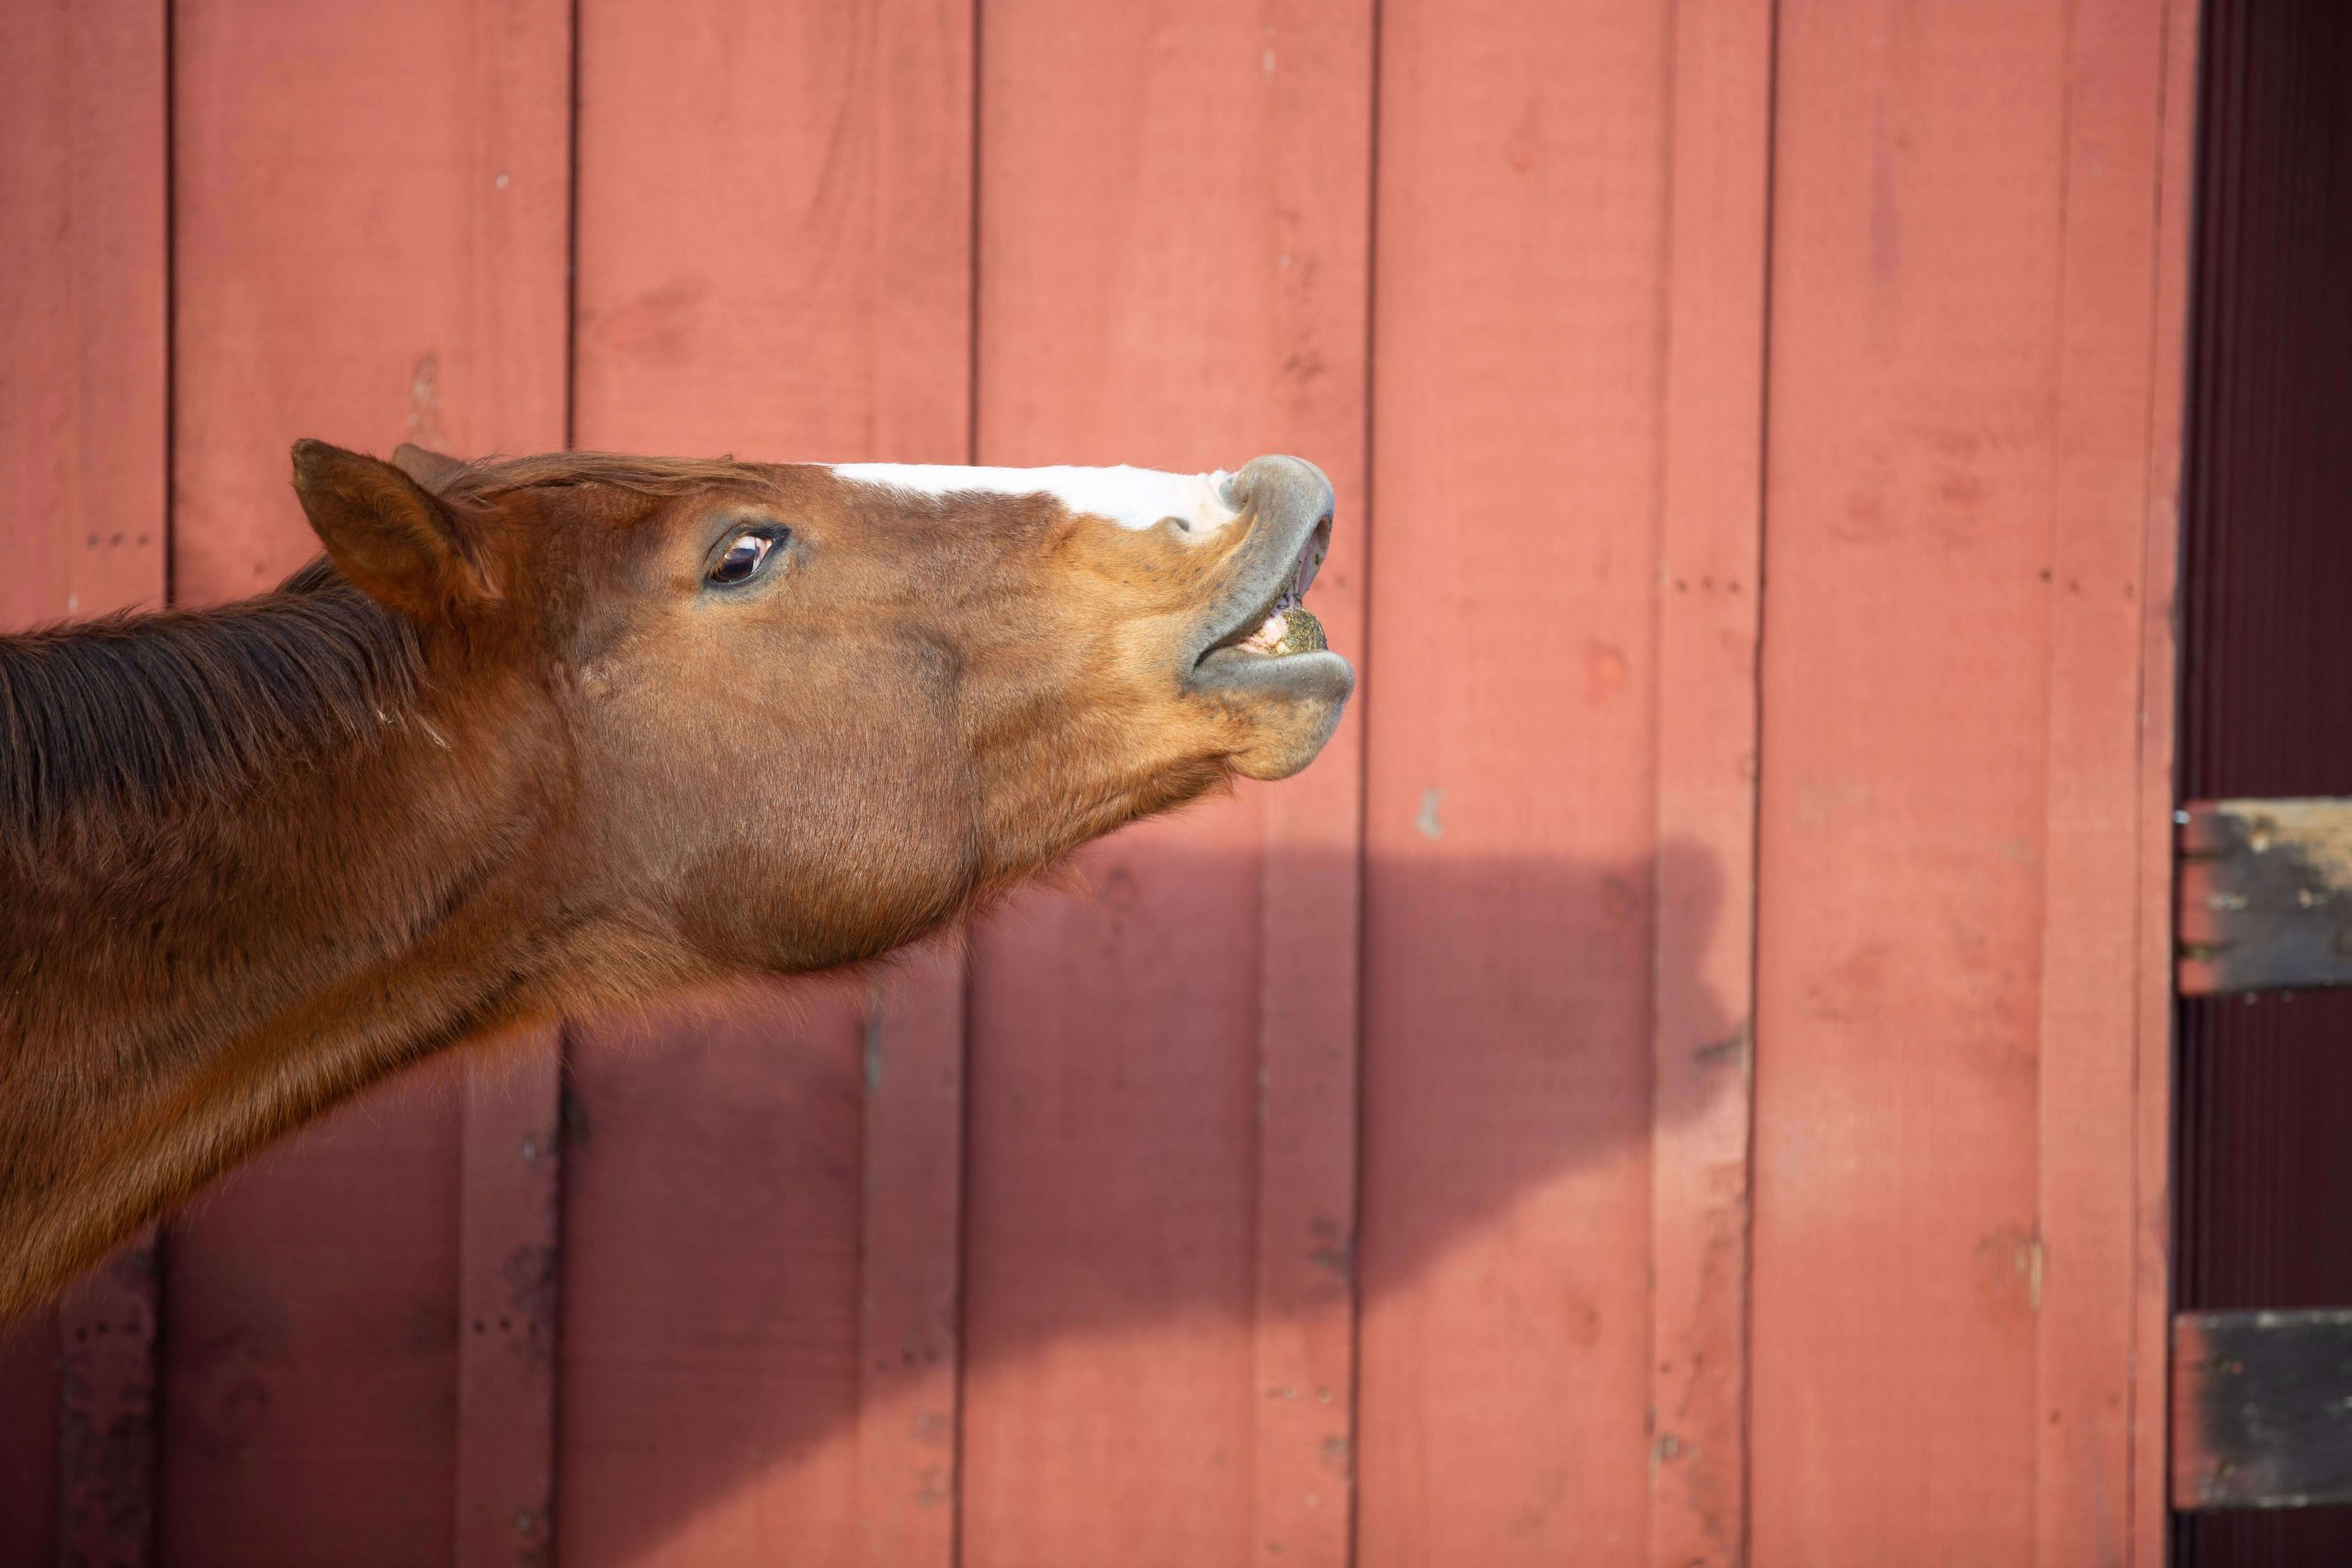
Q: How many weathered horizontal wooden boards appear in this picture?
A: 2